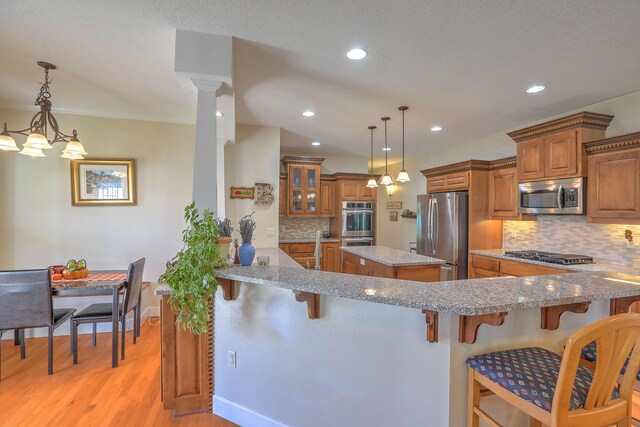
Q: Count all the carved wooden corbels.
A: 6